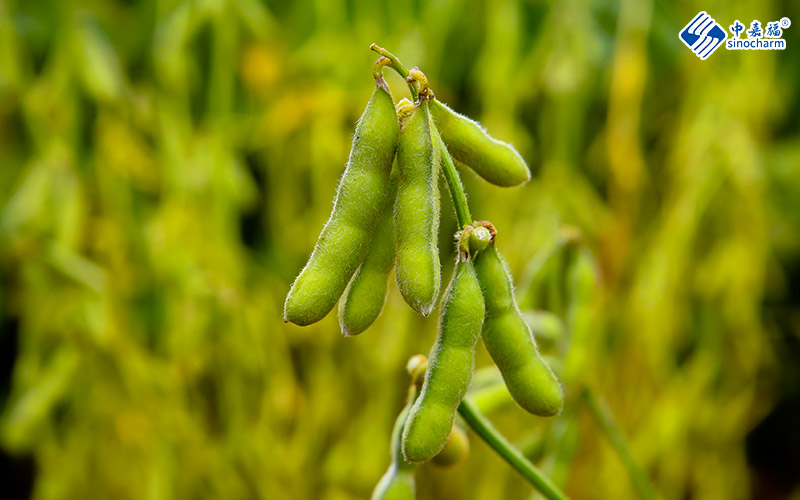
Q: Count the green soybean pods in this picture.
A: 6